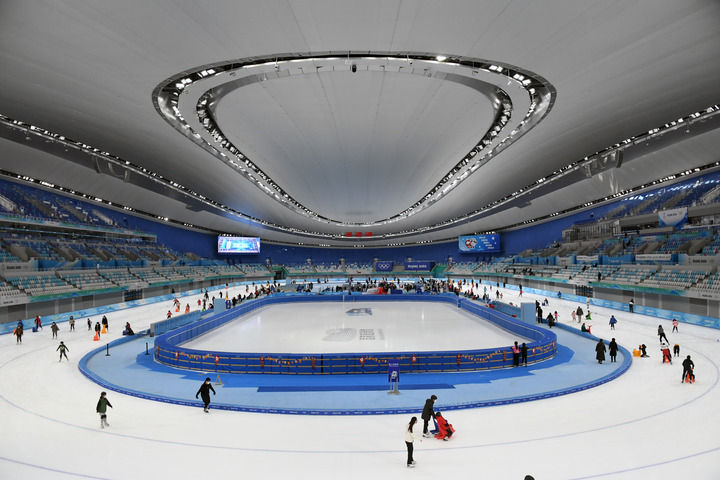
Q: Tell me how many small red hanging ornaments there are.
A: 11